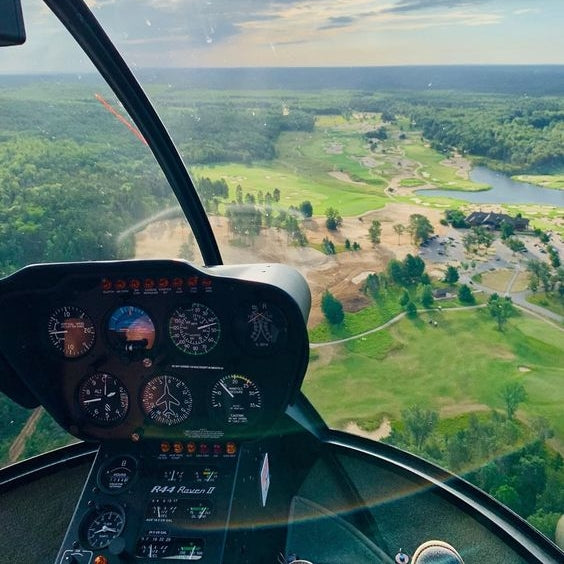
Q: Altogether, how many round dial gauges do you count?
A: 9